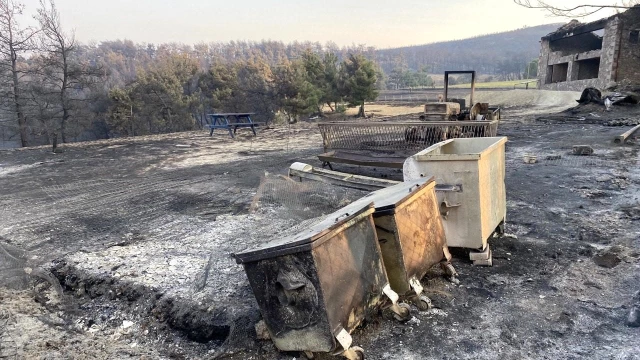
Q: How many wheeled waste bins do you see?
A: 3